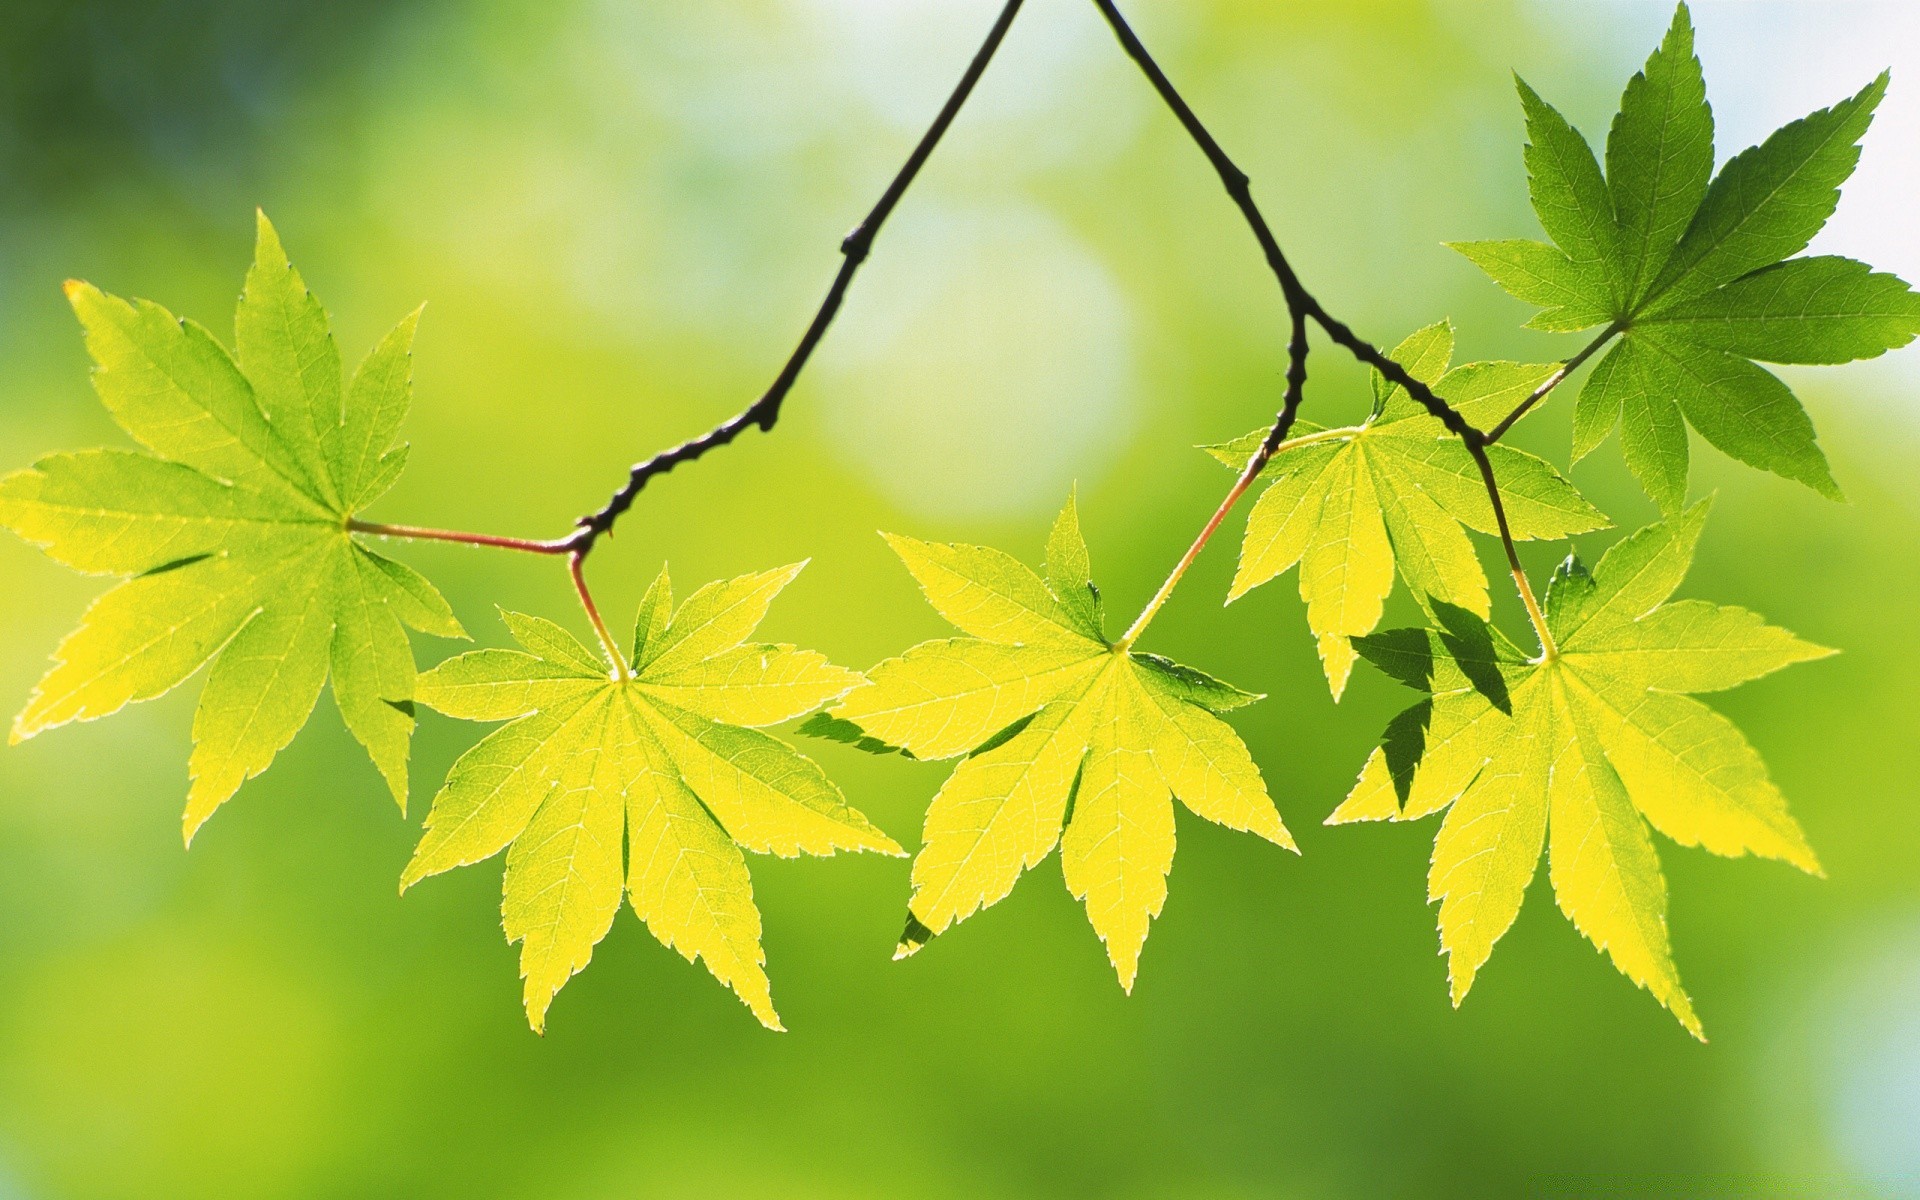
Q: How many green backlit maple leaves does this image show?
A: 6